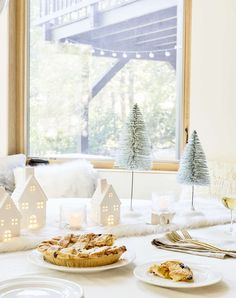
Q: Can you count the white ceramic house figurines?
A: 3